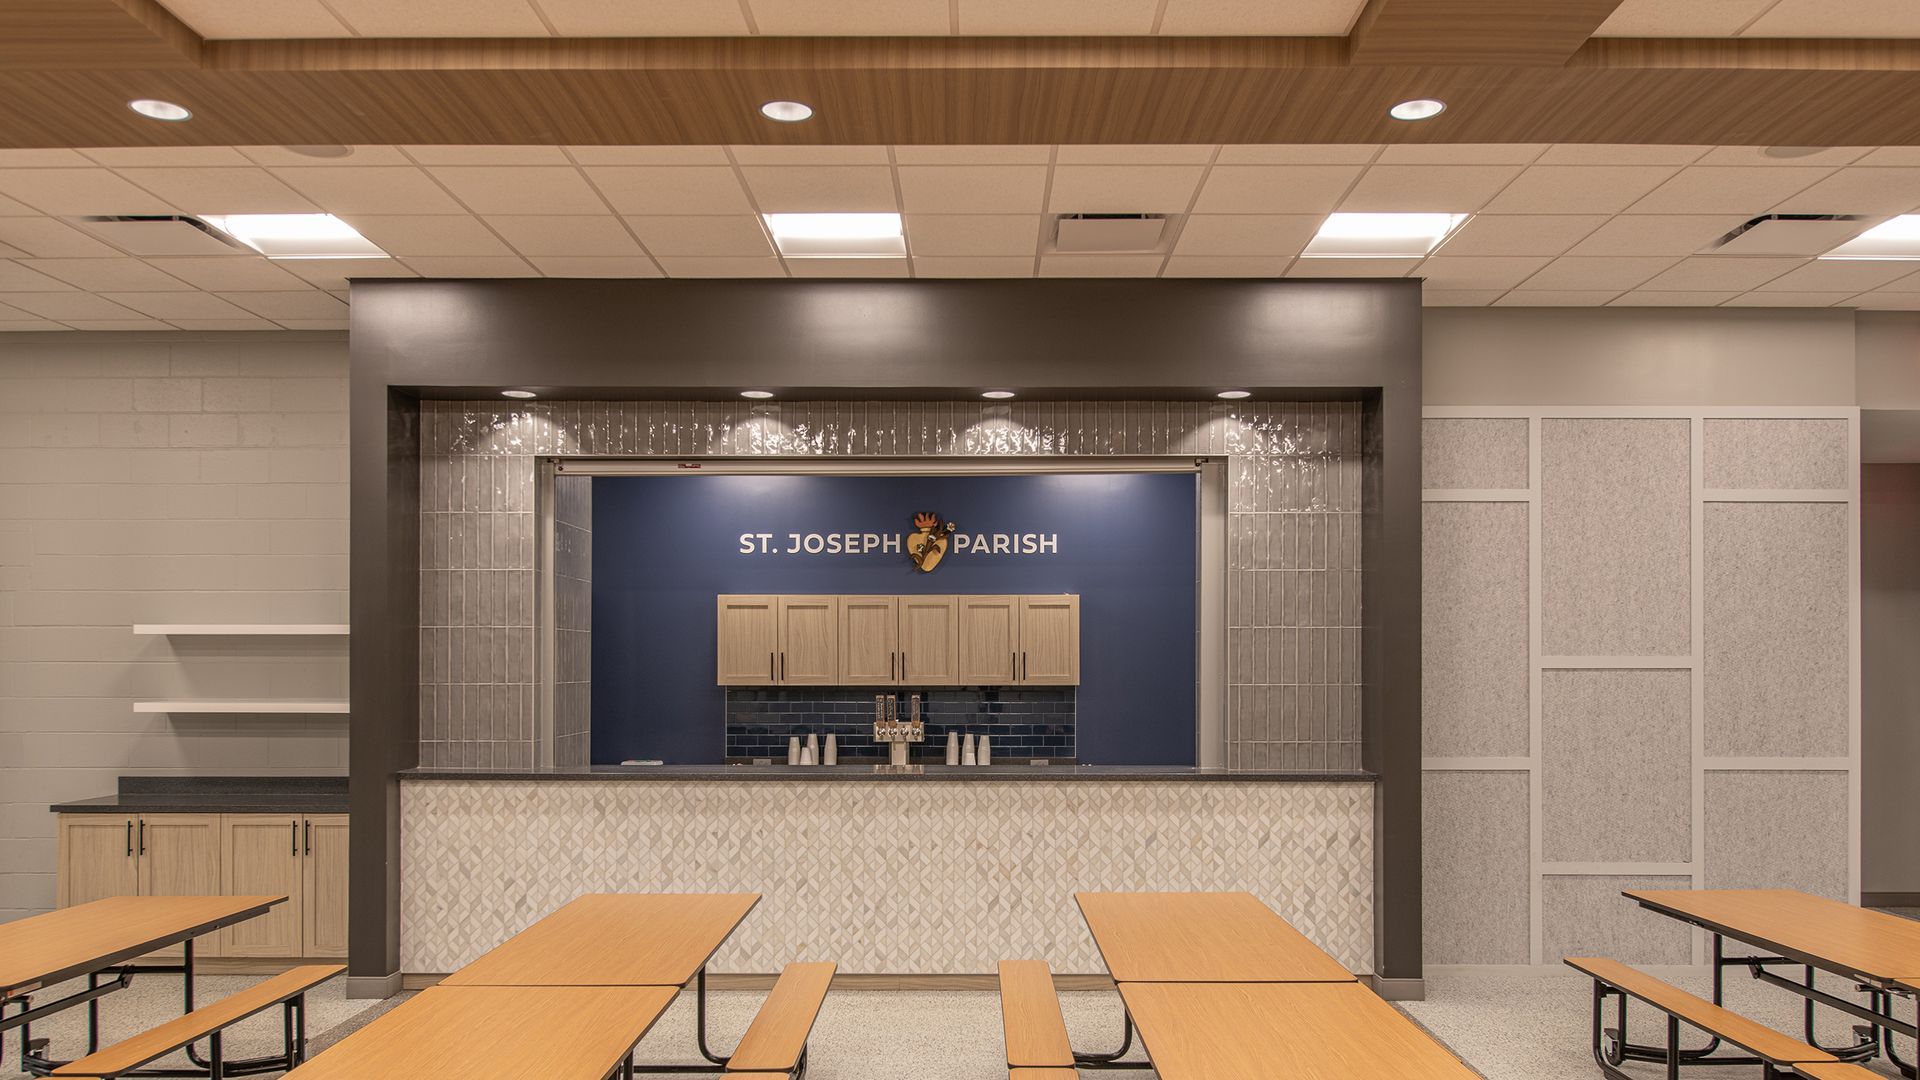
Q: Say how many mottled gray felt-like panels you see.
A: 9